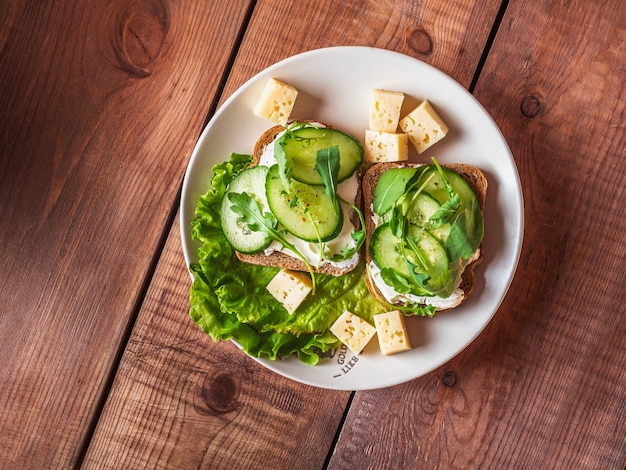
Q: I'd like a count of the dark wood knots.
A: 5